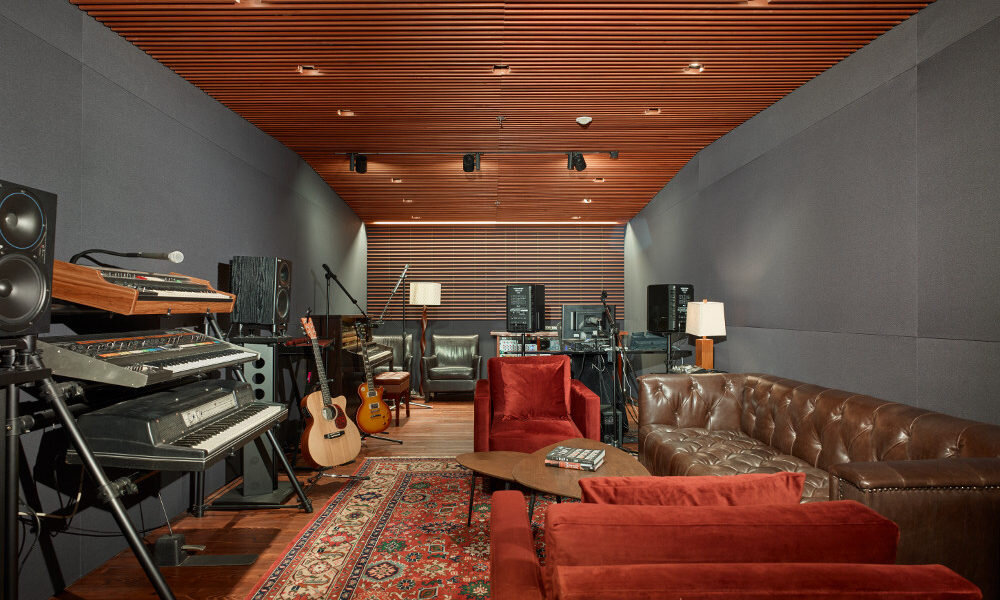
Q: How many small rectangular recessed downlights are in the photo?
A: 13